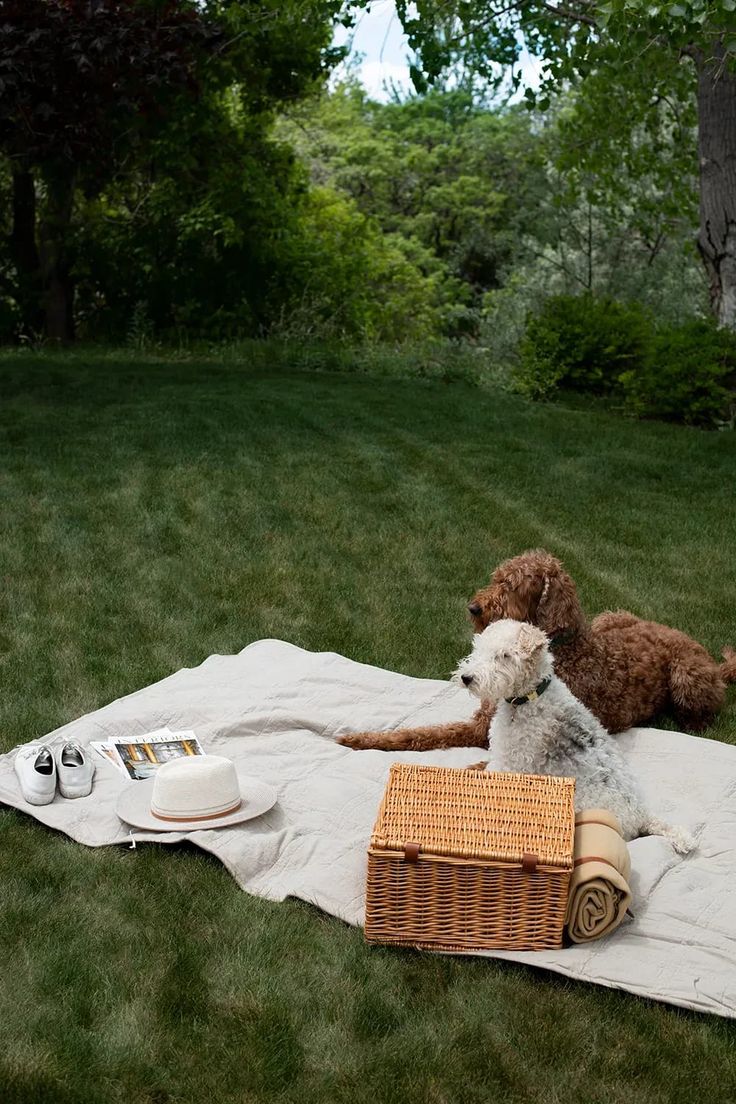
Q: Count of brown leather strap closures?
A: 2